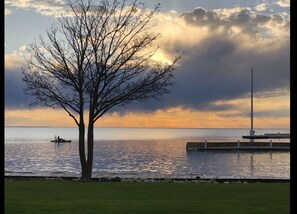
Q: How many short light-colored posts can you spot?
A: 3